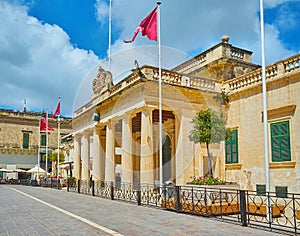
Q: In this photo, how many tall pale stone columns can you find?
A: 6